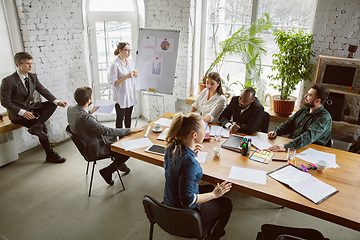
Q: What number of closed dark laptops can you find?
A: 1